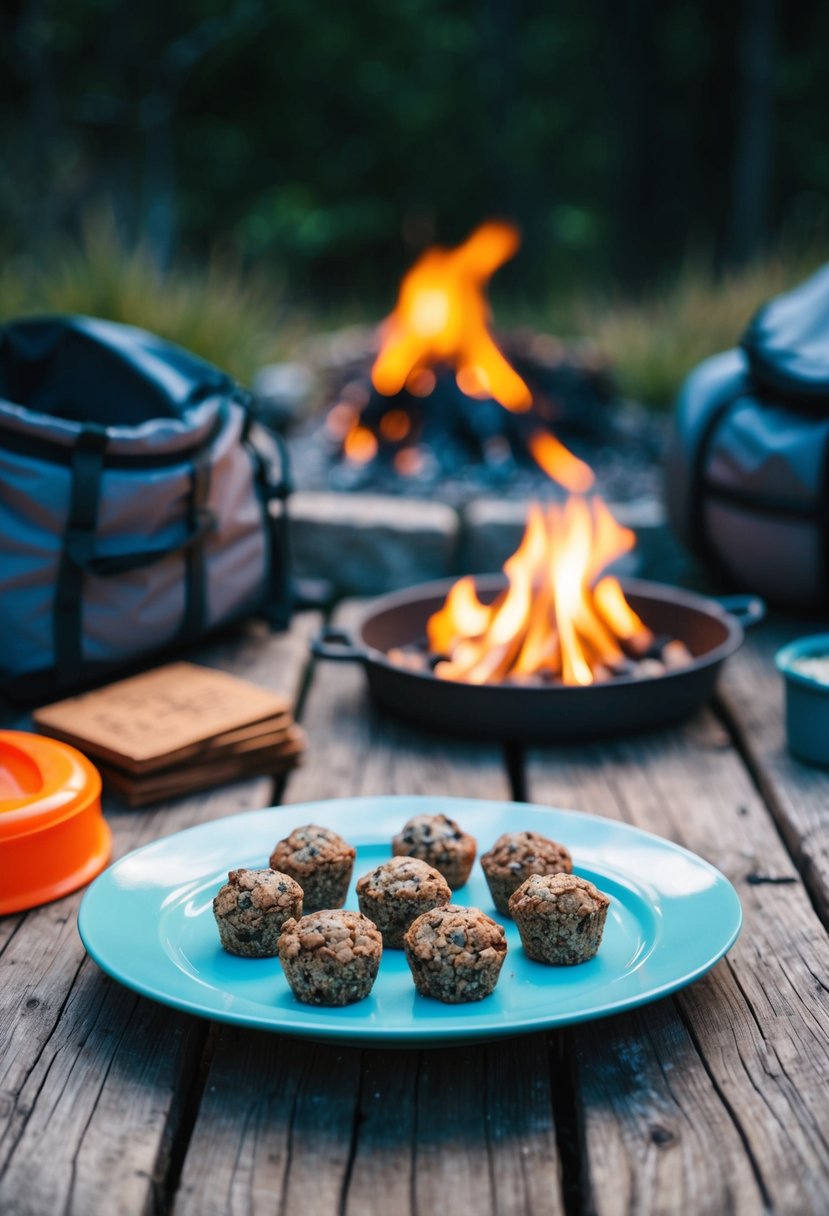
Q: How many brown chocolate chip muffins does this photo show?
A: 8